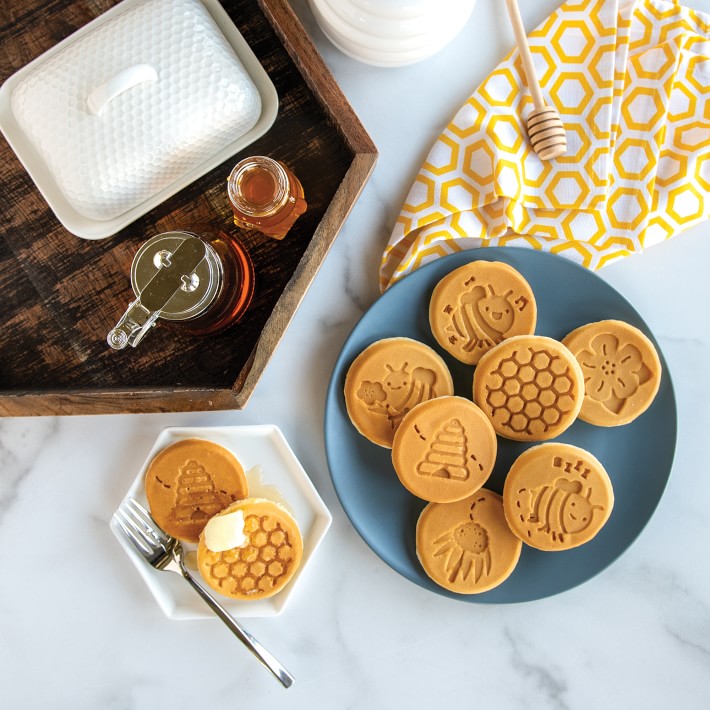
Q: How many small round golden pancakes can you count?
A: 9